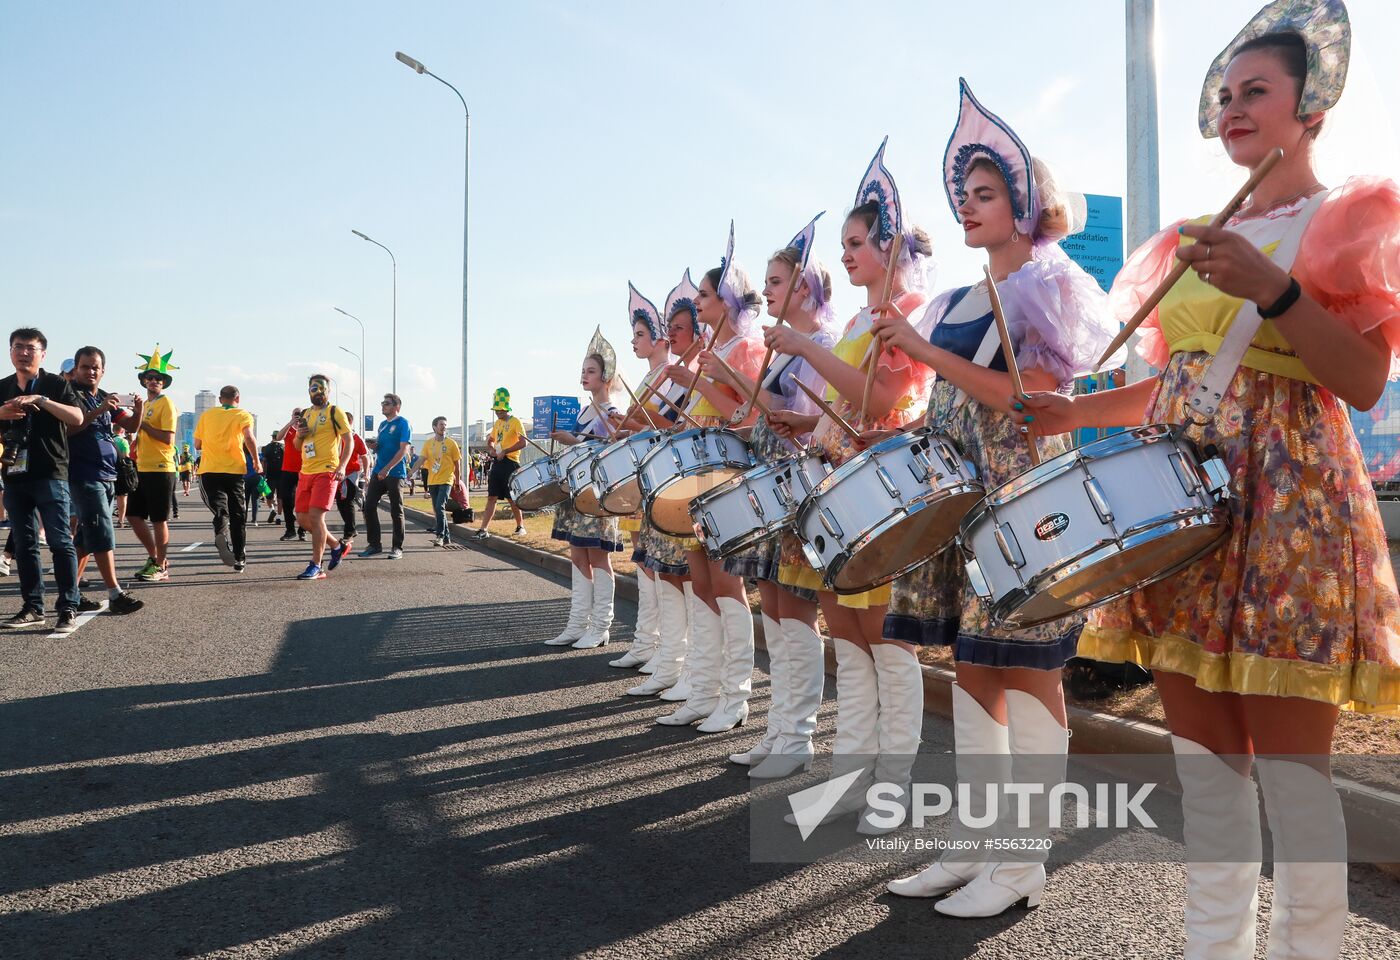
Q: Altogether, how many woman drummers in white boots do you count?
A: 8